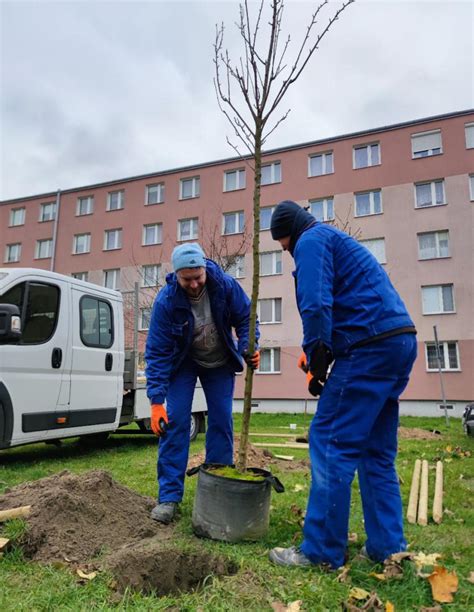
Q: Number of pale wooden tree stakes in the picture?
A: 3